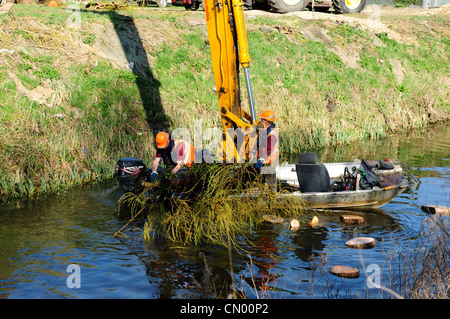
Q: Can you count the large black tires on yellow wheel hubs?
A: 2